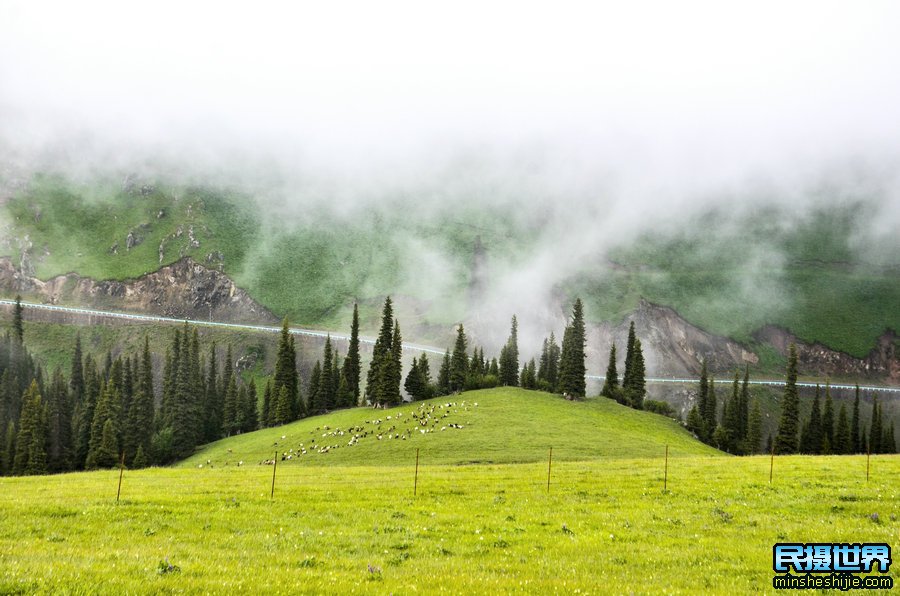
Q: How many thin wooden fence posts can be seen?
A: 7